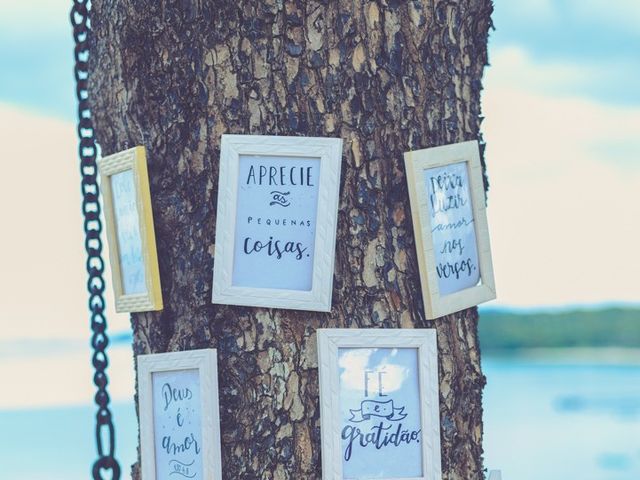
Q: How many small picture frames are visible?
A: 5